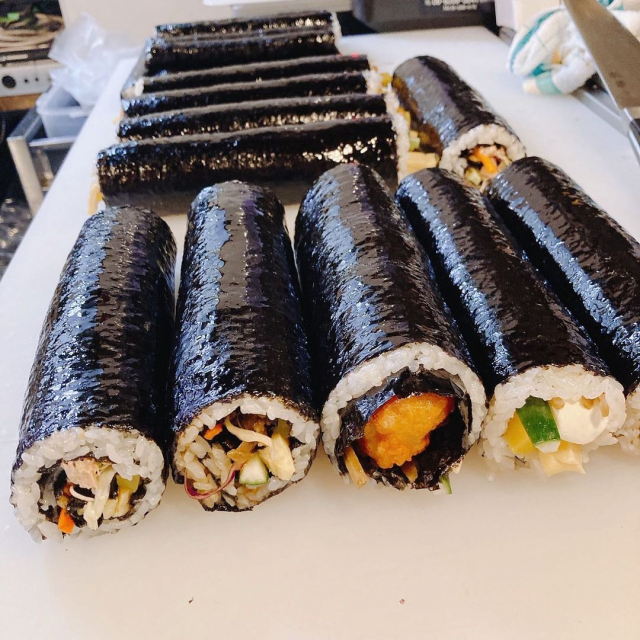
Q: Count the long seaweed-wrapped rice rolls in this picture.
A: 12